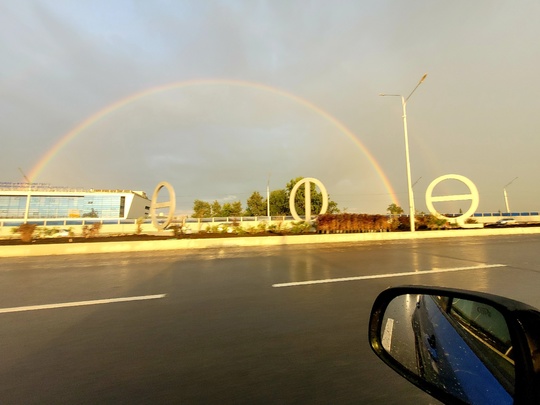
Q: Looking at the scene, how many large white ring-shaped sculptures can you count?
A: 3